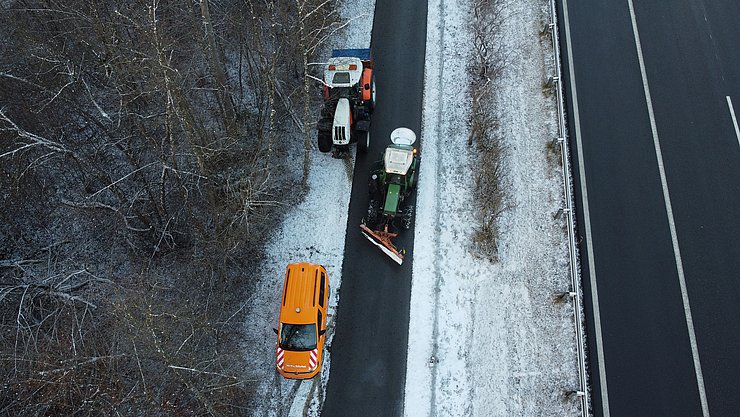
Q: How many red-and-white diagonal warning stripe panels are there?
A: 2